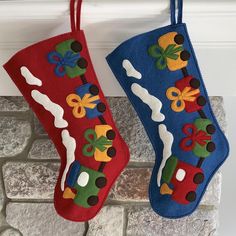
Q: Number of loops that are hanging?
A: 2